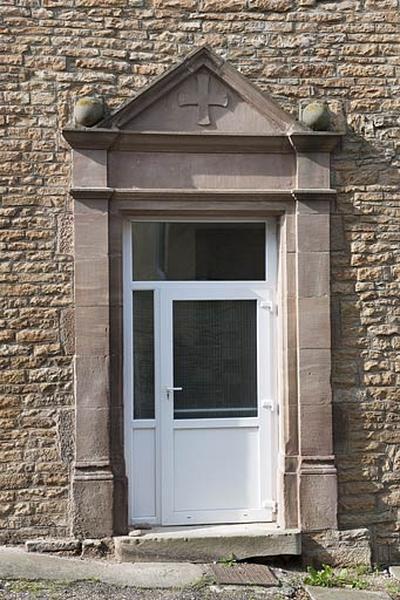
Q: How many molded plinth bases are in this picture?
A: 2